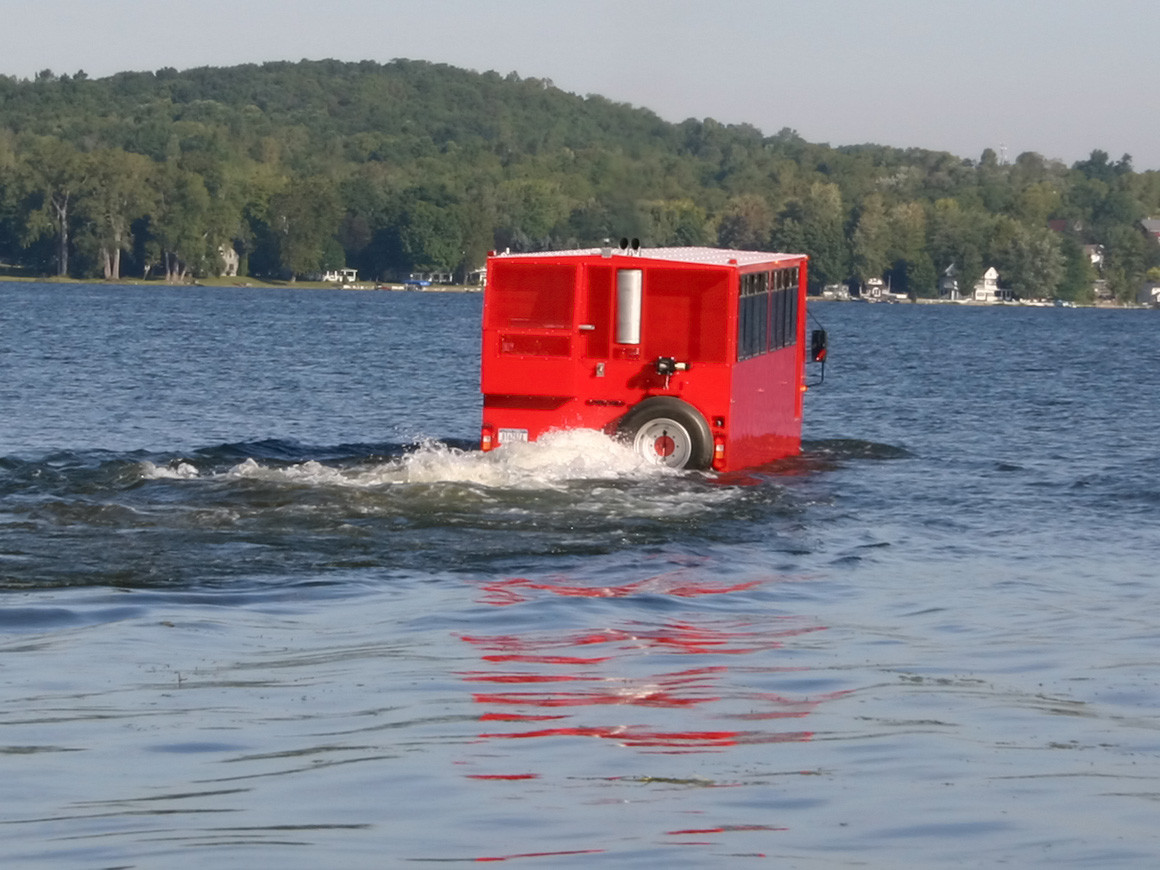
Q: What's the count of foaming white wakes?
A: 1